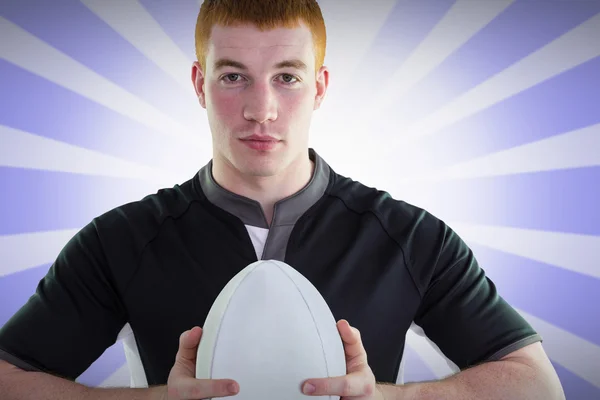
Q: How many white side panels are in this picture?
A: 2